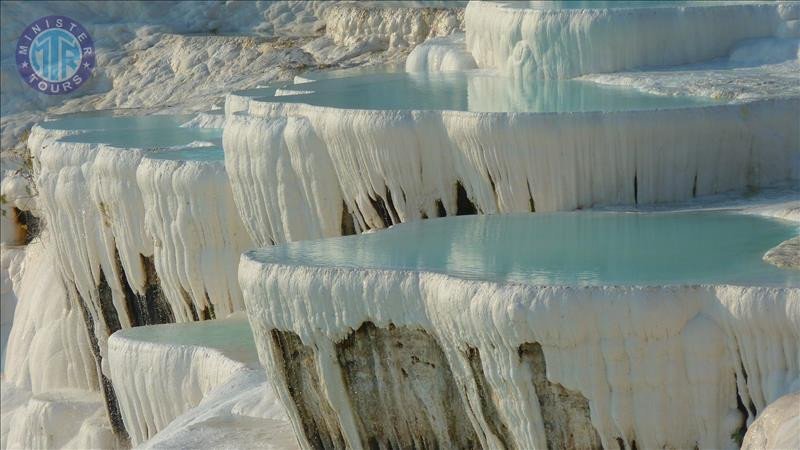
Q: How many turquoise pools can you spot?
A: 5